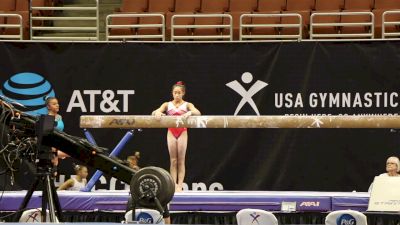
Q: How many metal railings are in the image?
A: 7